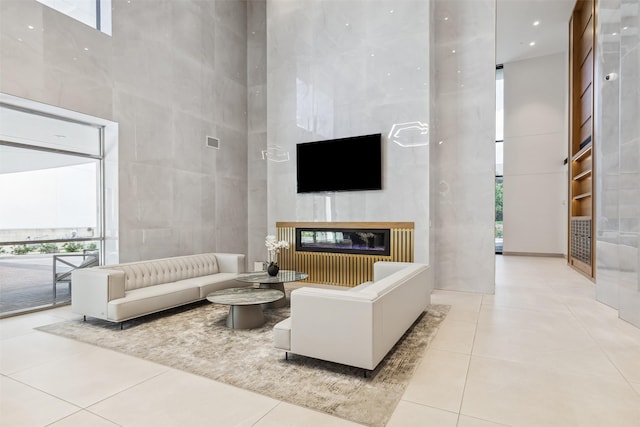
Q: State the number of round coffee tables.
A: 2